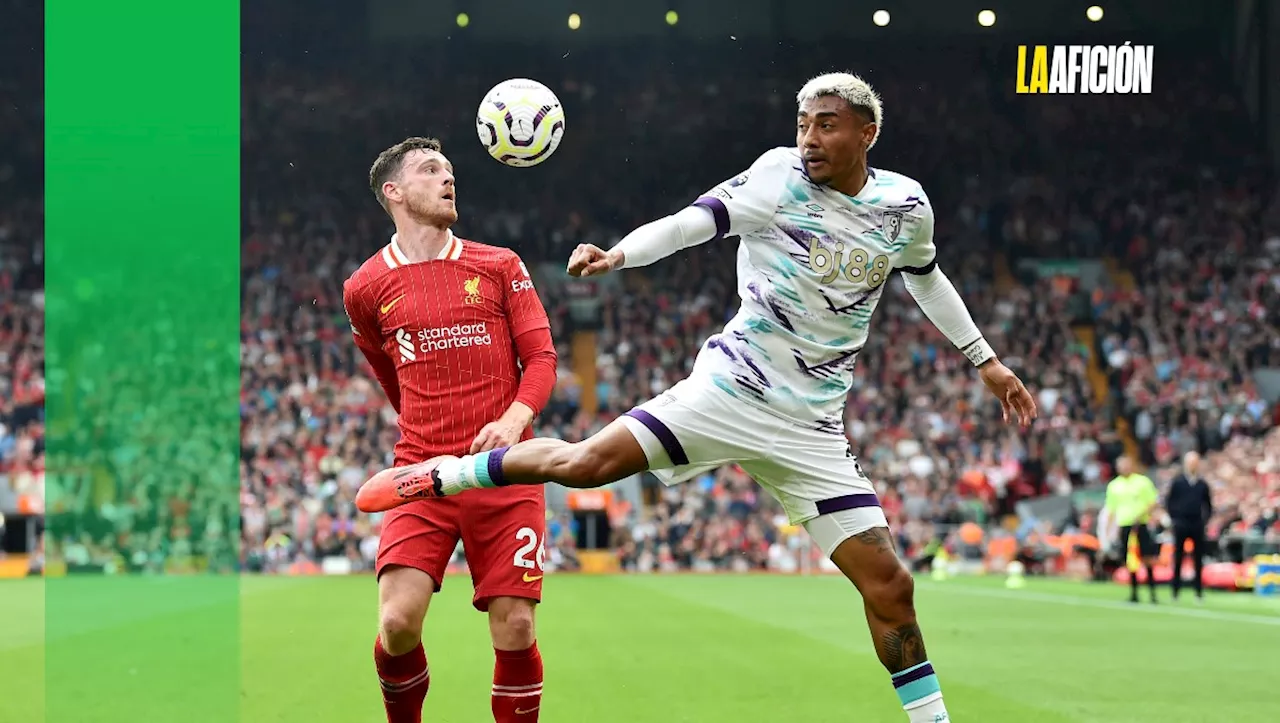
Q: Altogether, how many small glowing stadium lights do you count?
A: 6